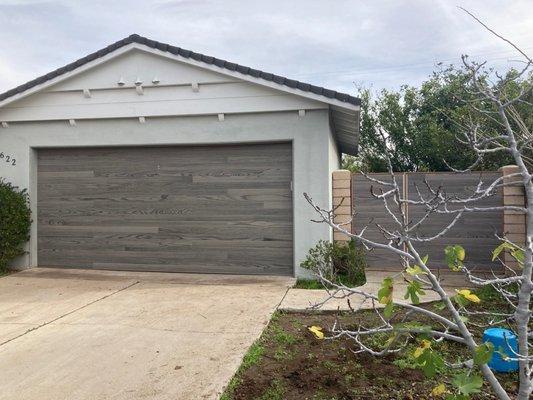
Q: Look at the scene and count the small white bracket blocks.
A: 8